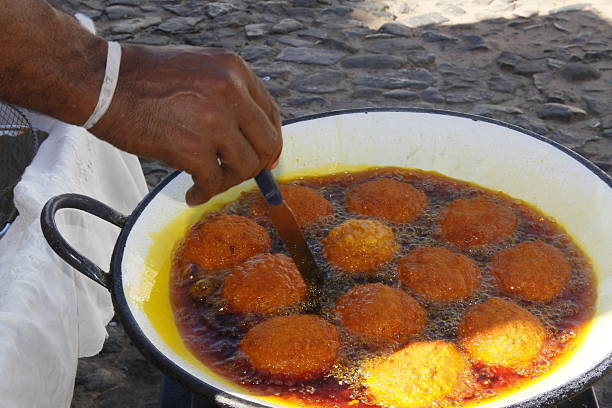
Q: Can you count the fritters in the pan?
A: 12